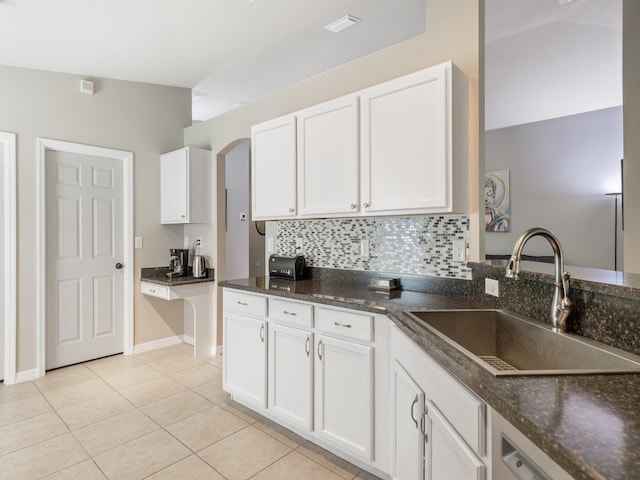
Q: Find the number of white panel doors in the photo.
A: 1